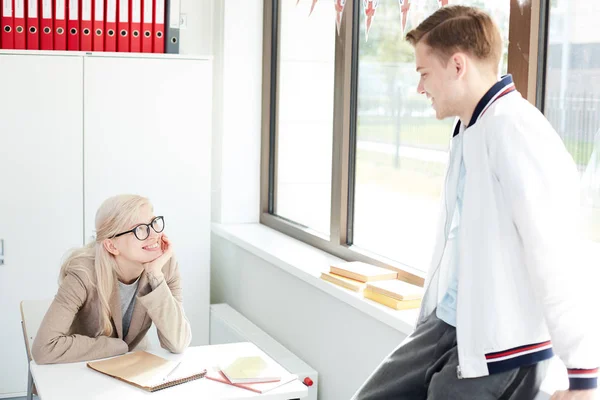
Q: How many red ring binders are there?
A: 13